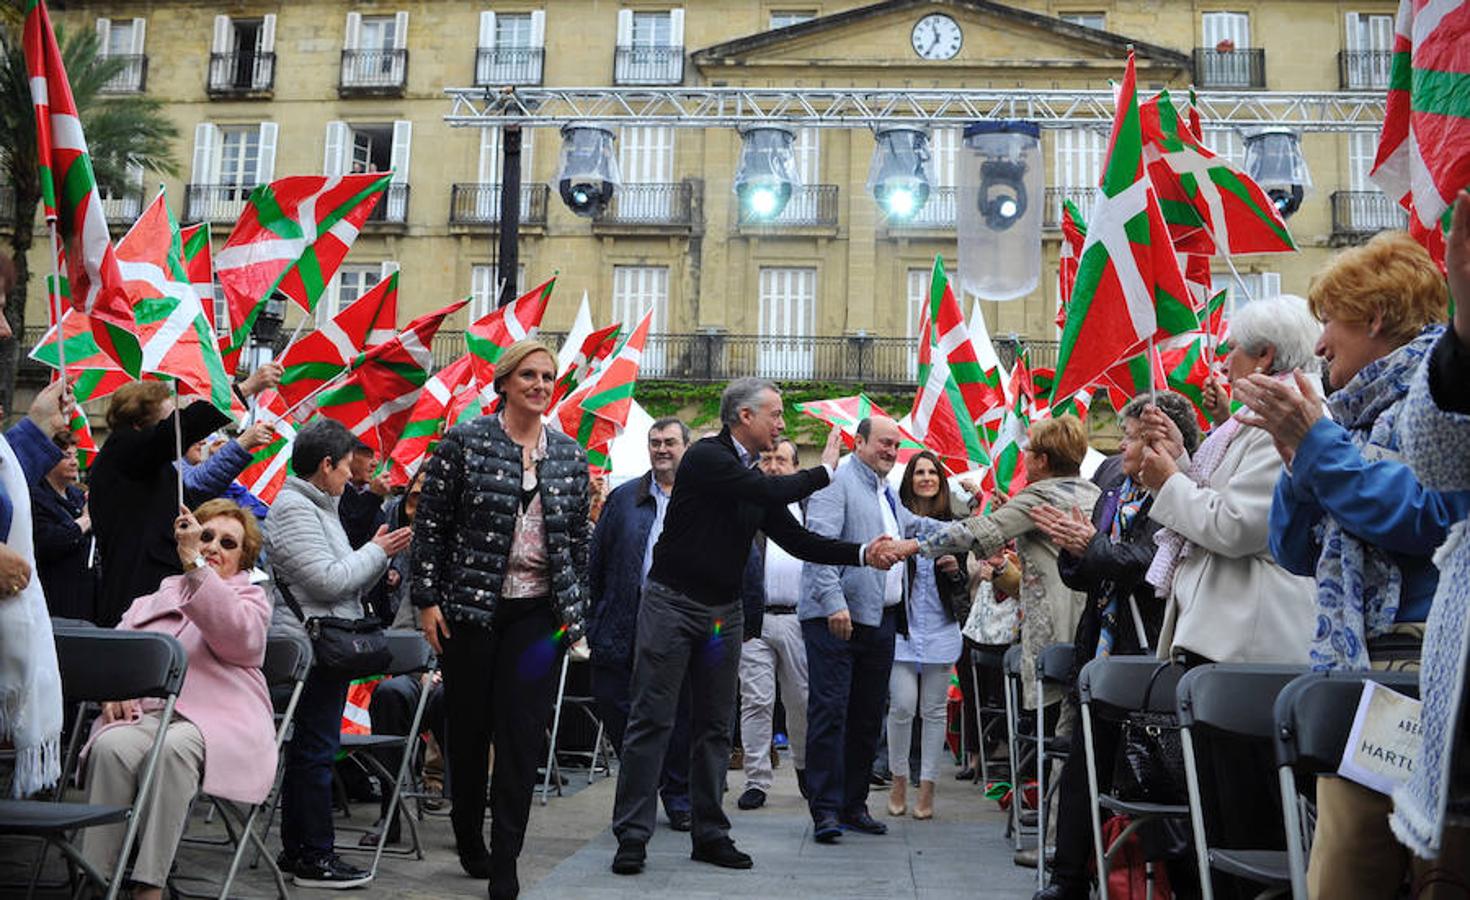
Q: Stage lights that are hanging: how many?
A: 5